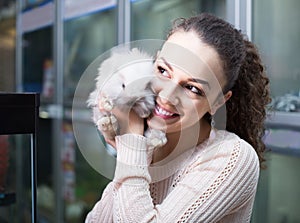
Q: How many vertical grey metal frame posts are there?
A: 4